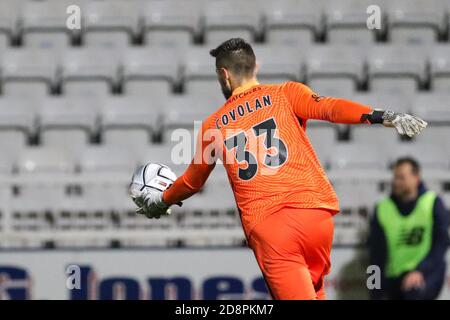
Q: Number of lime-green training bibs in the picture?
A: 1